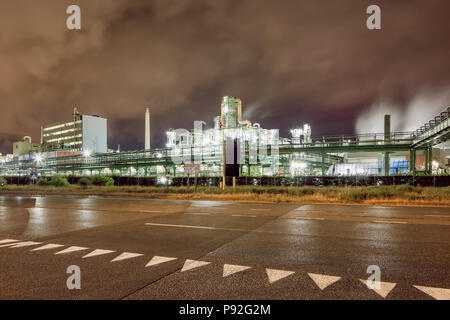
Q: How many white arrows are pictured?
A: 13